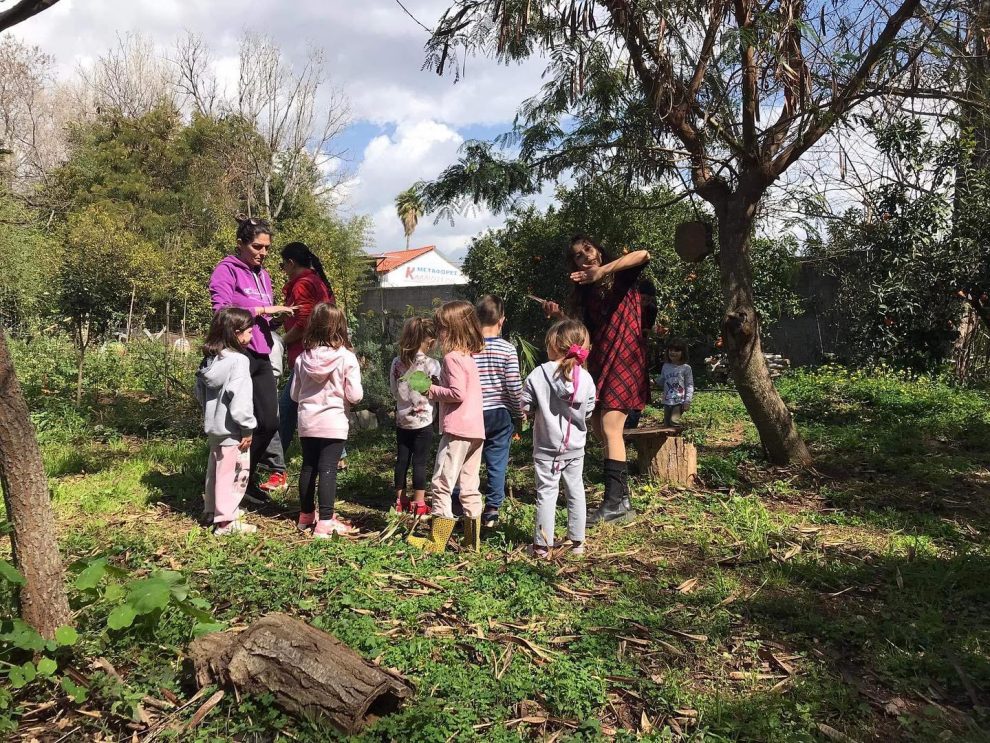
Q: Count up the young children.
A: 7